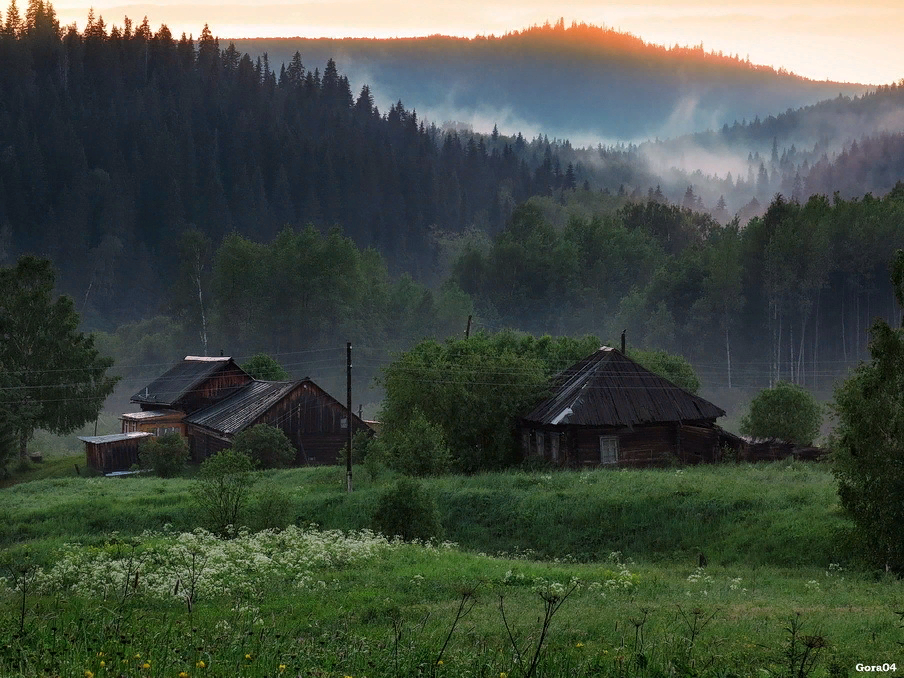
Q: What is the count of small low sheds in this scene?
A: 1